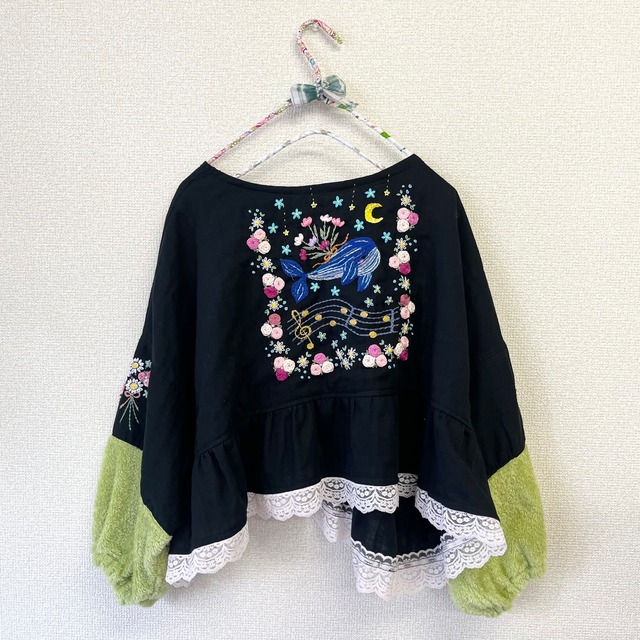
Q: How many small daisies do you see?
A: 13